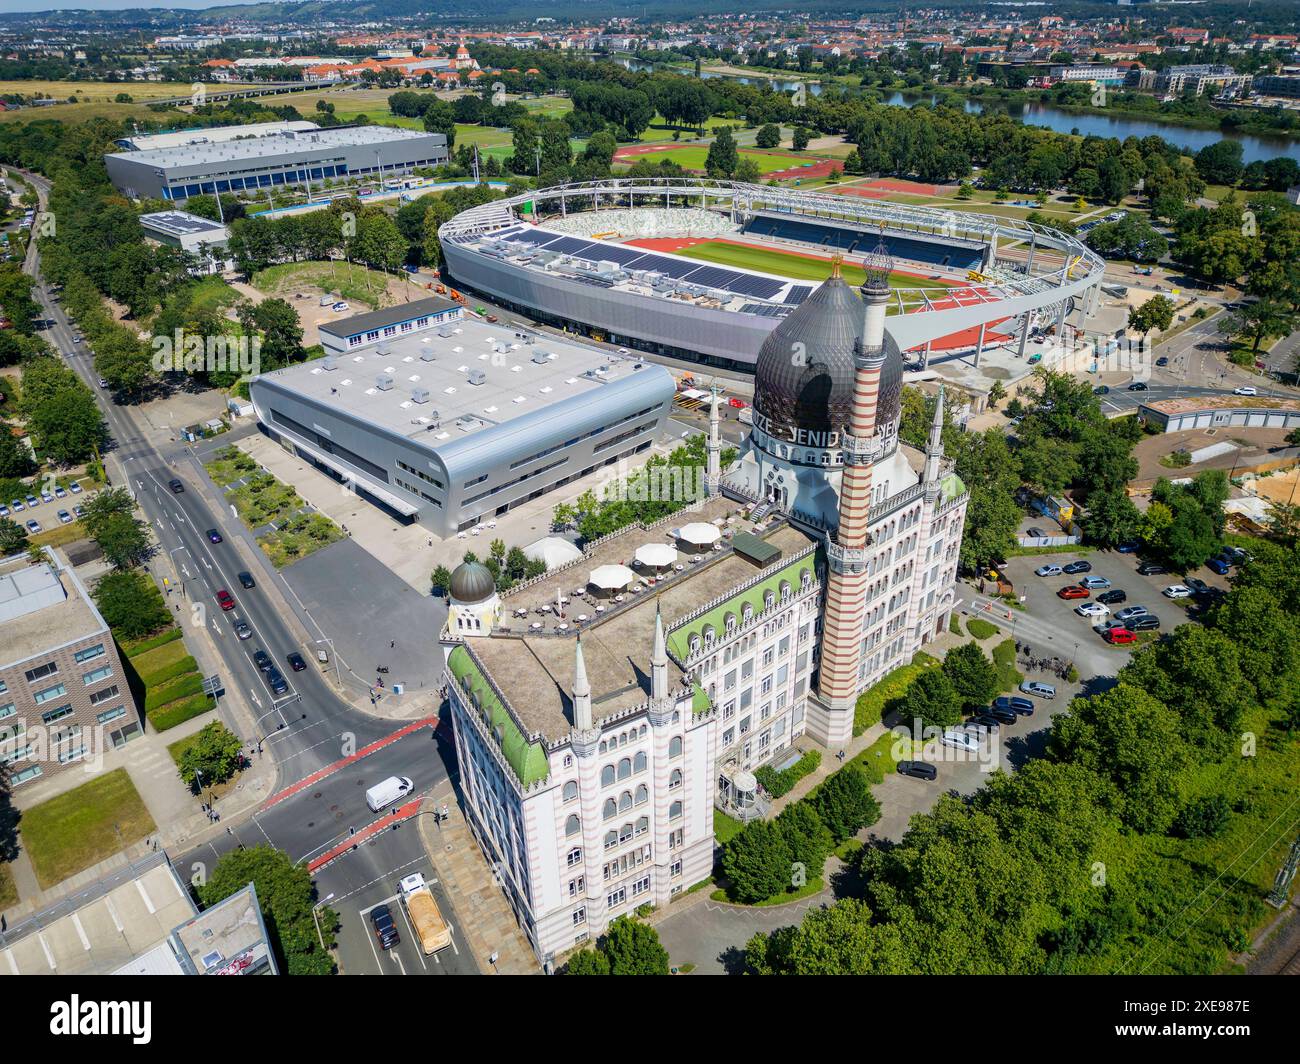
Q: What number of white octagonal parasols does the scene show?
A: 3